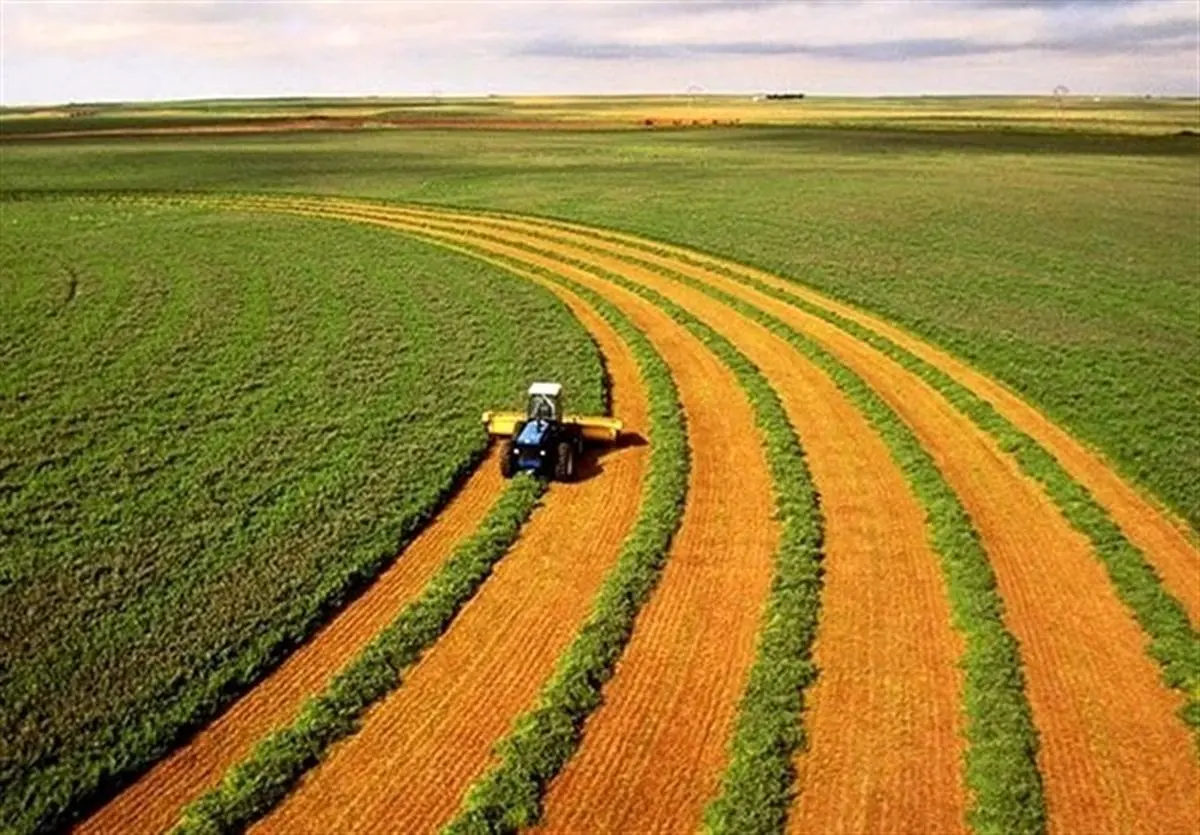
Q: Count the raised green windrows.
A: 5